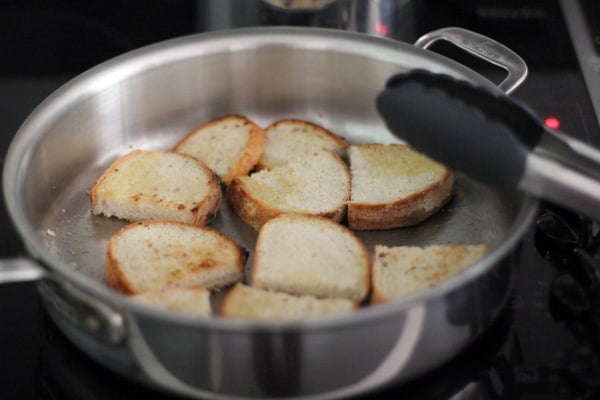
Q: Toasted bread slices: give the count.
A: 10